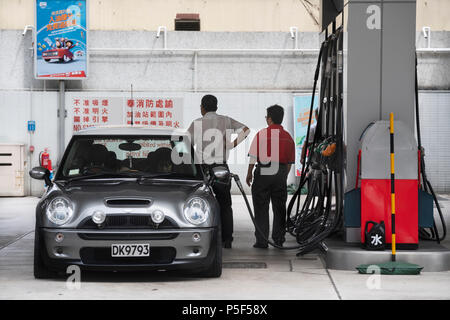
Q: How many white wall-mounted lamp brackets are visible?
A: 4